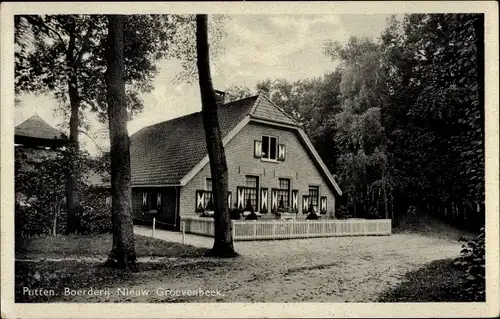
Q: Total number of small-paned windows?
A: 4